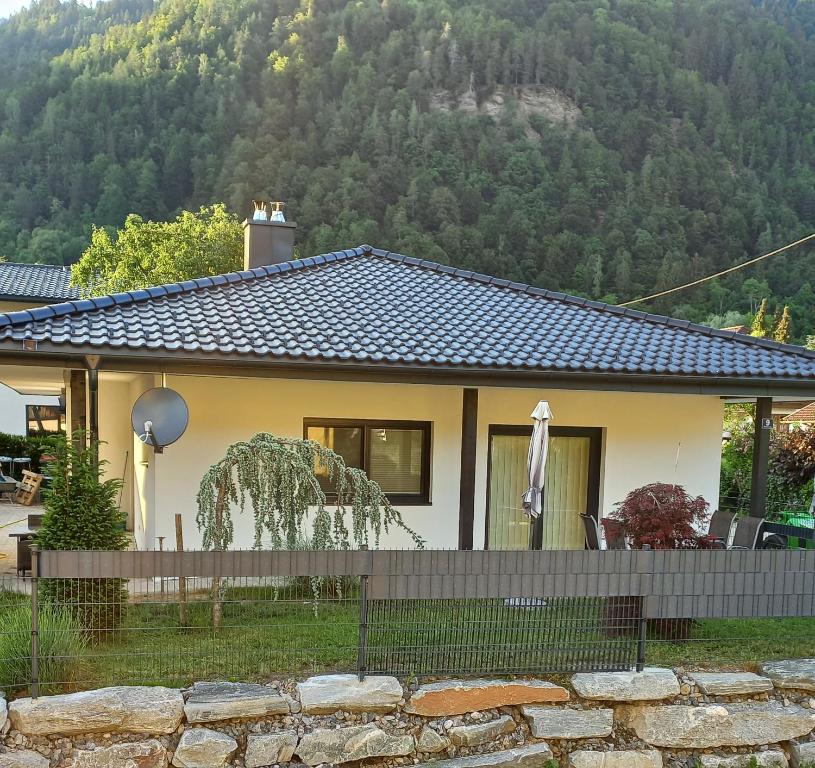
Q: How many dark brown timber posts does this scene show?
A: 3